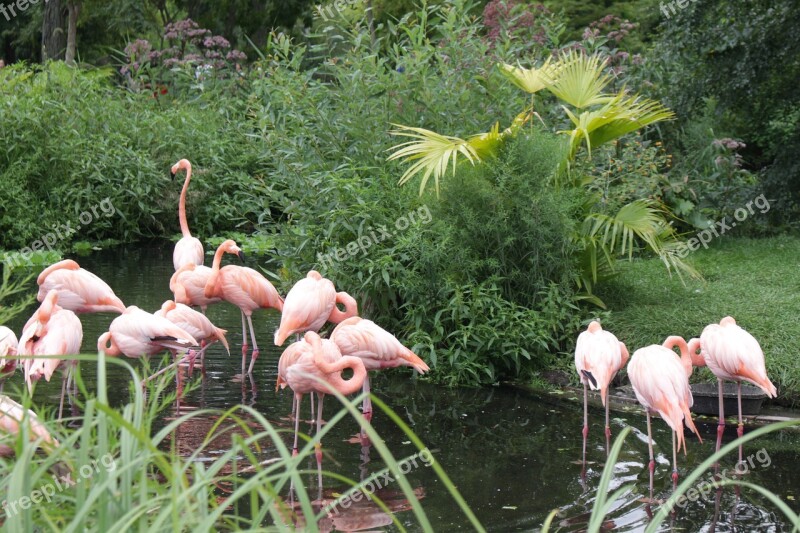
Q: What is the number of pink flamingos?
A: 15